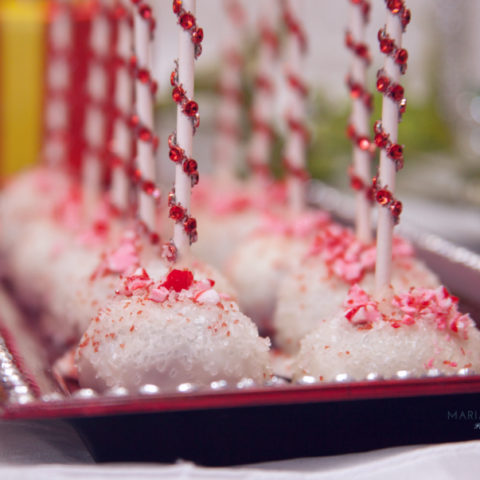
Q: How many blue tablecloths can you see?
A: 0